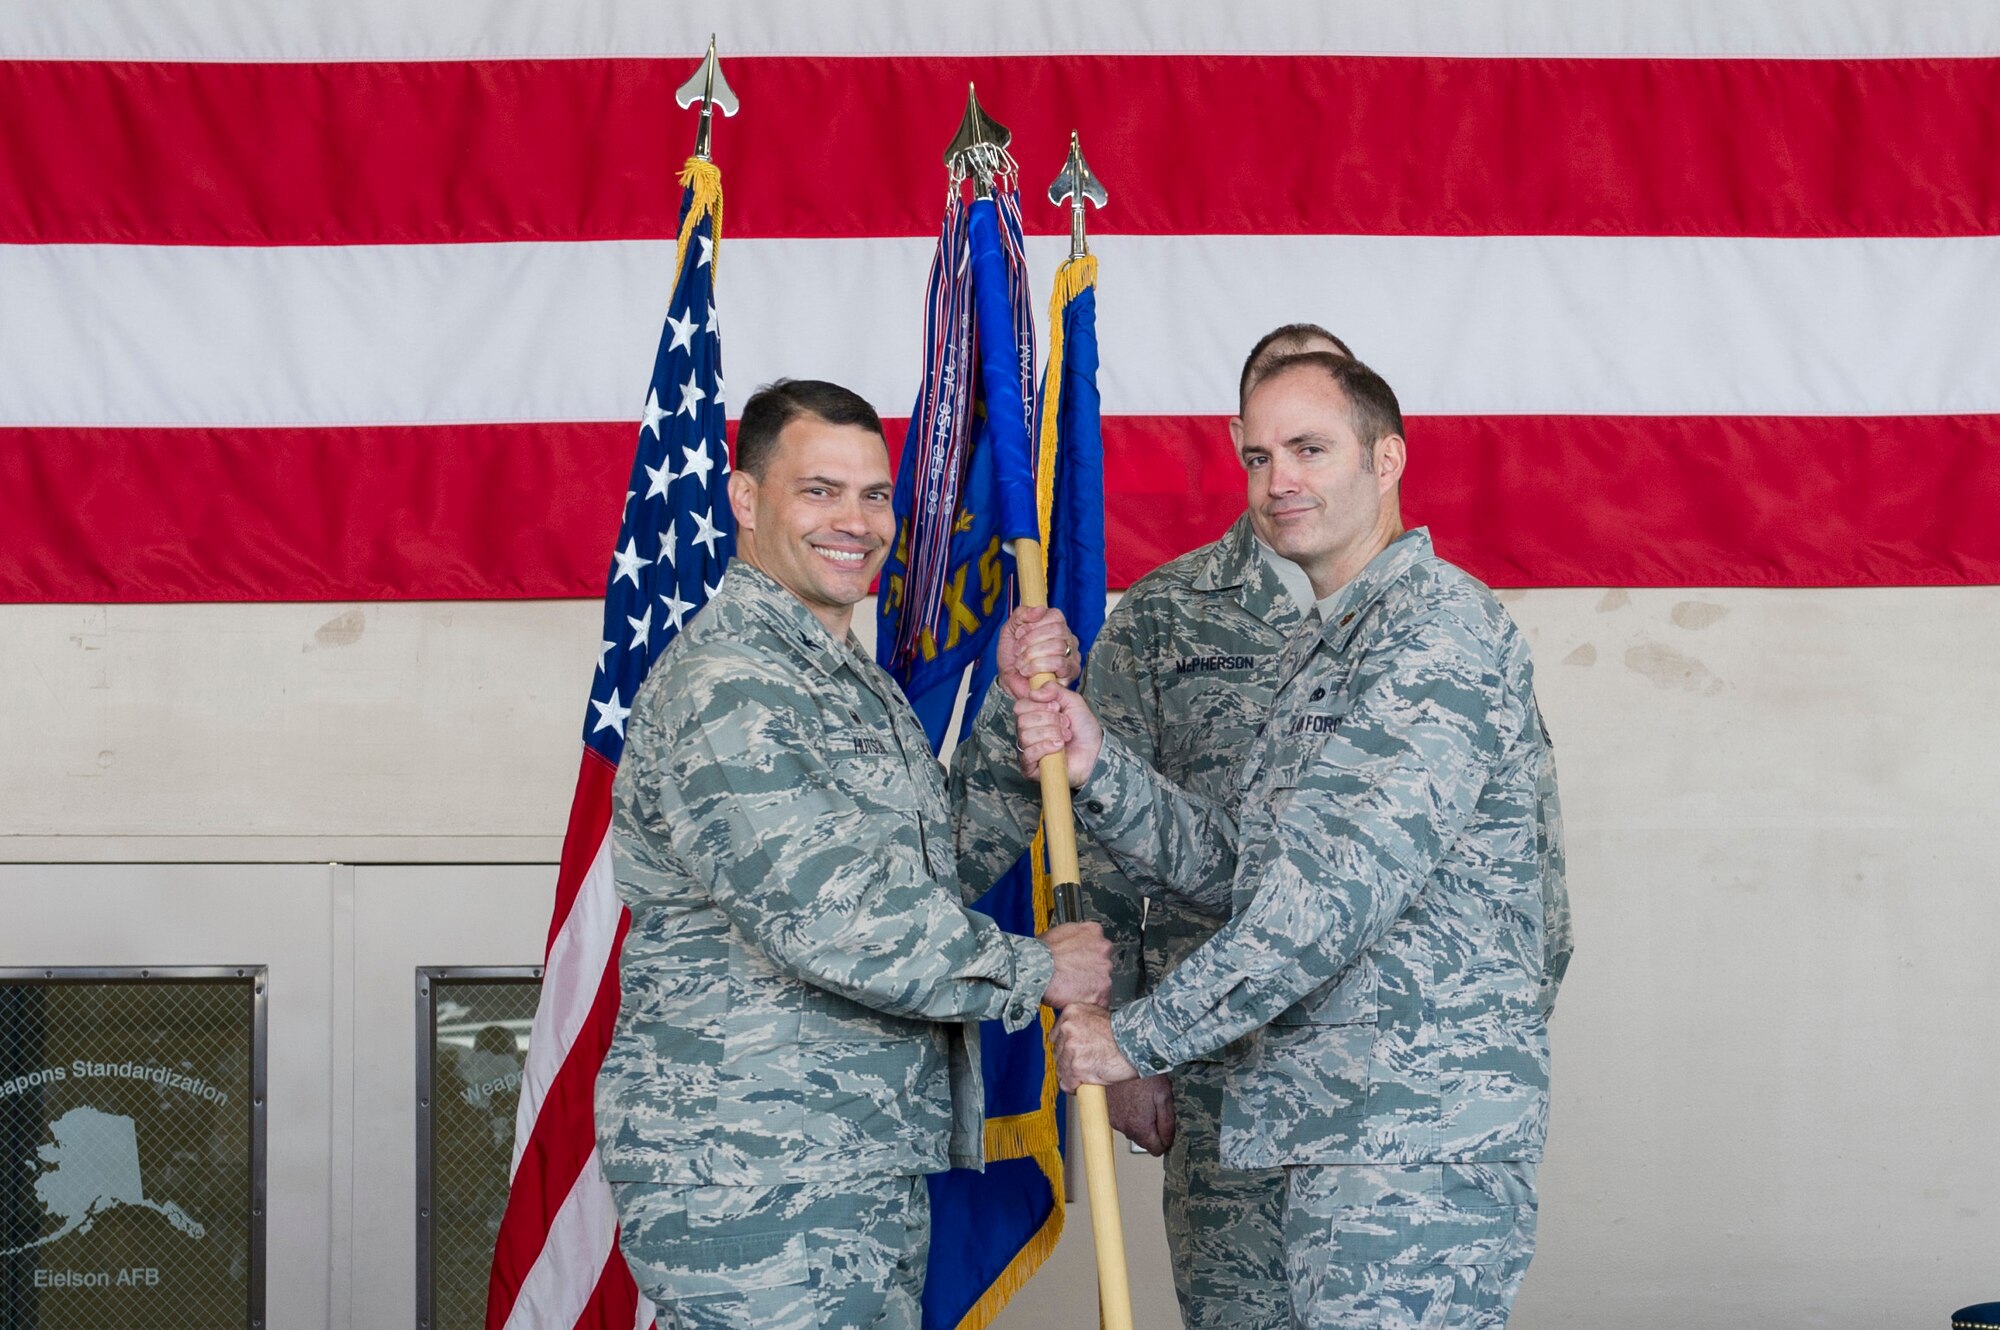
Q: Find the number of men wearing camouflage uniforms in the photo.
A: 3